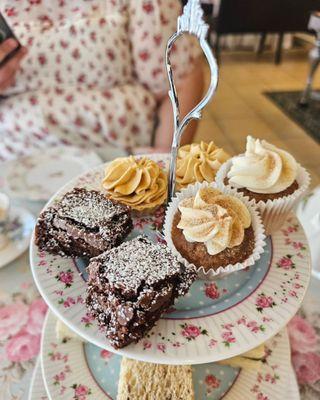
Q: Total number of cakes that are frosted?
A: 4